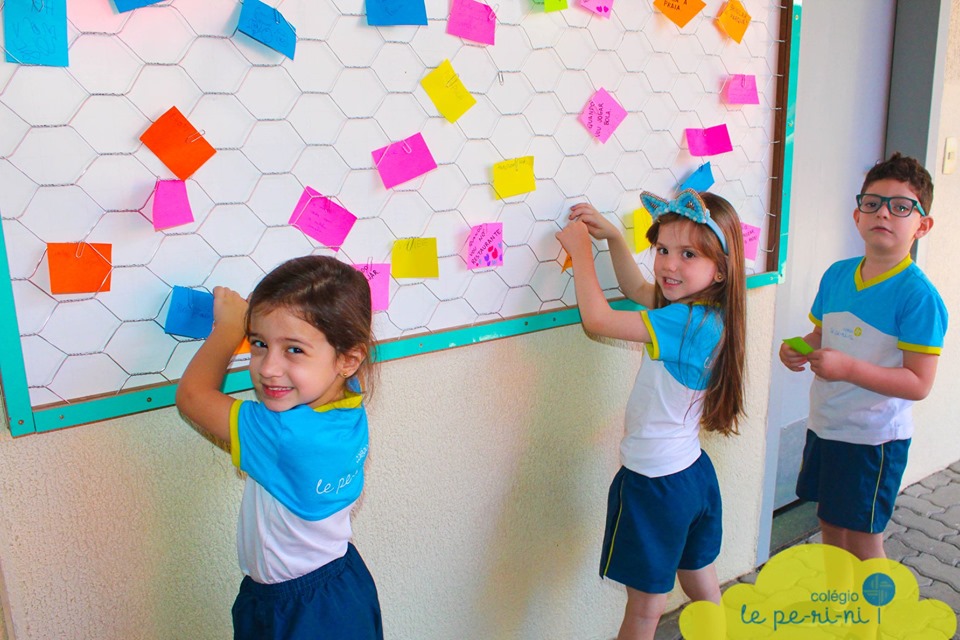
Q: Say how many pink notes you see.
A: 11